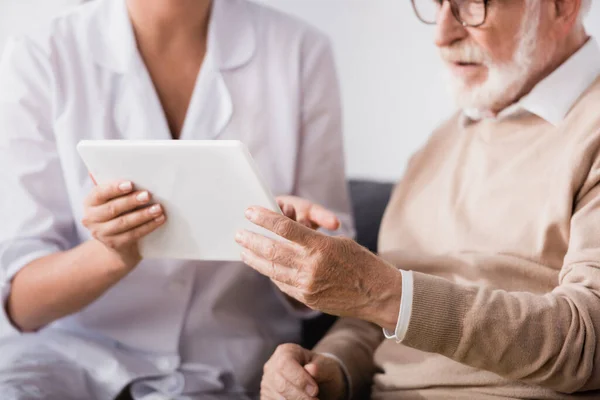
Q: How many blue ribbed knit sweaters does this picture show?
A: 0